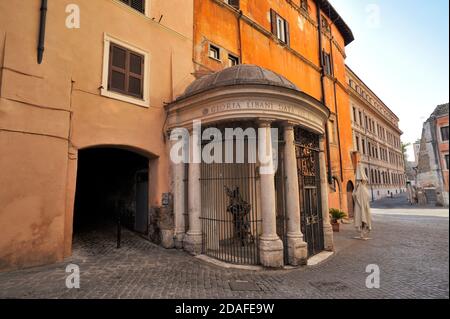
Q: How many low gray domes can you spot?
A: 1